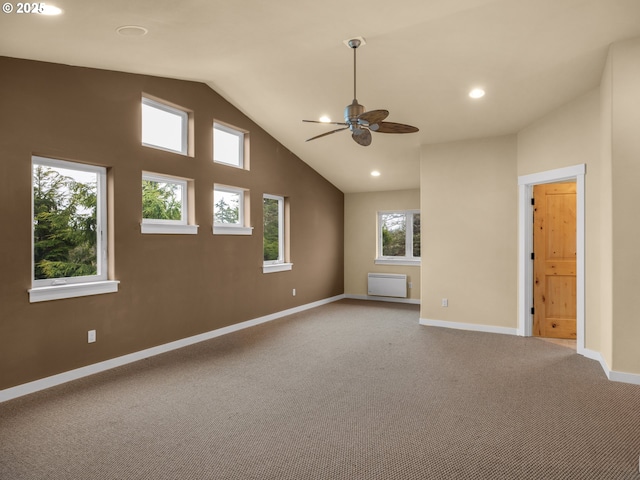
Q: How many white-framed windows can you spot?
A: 7